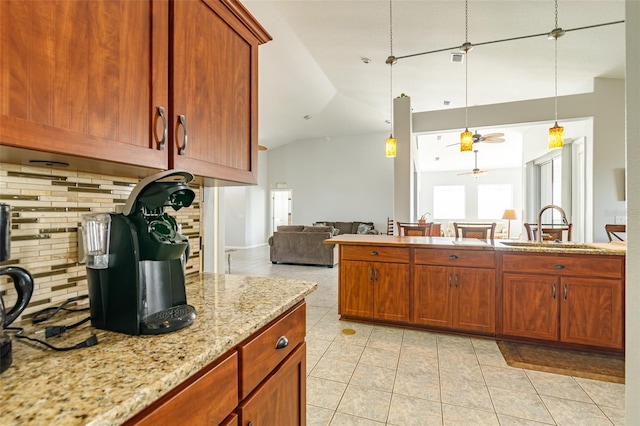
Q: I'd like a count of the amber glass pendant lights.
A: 3